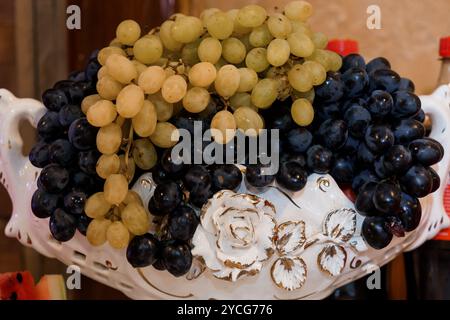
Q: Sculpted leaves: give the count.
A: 4